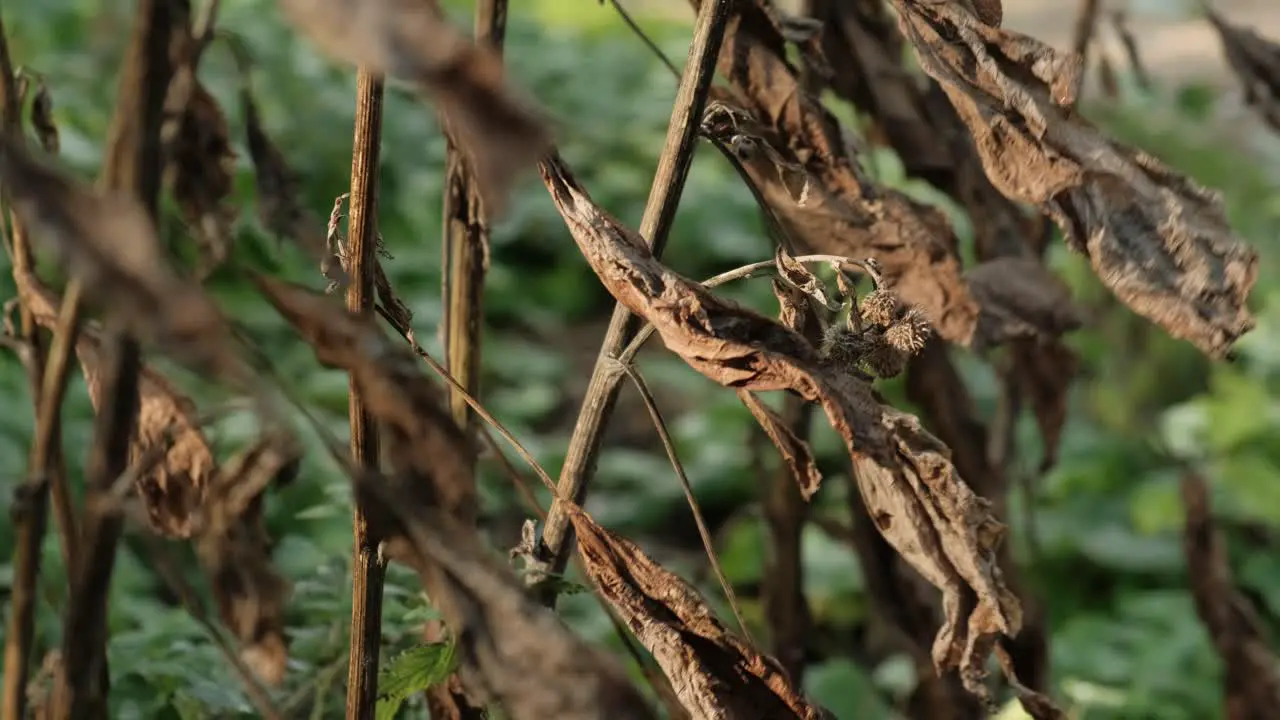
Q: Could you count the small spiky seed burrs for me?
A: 4